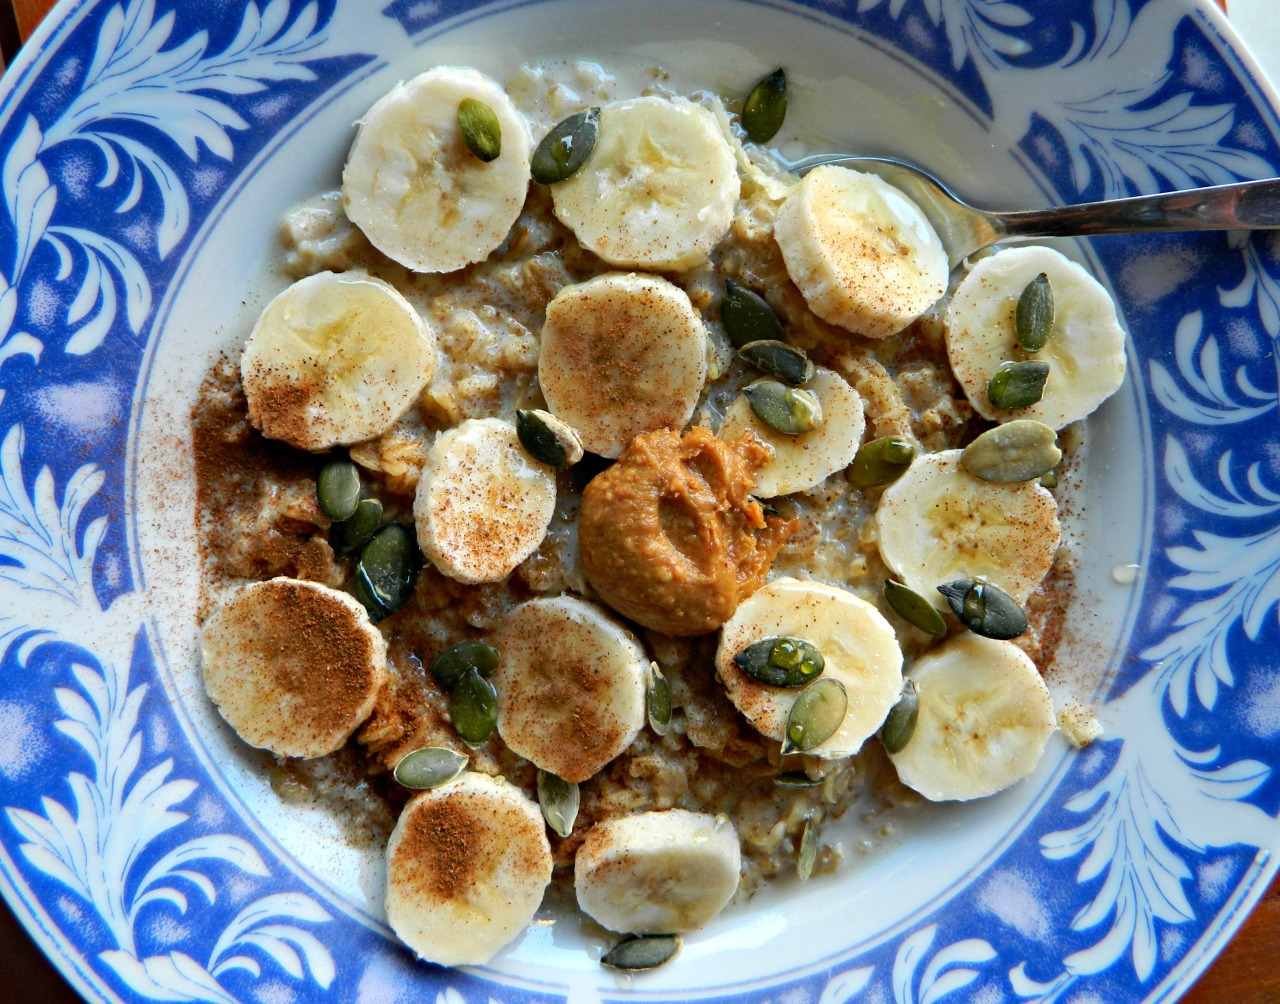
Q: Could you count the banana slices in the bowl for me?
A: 15